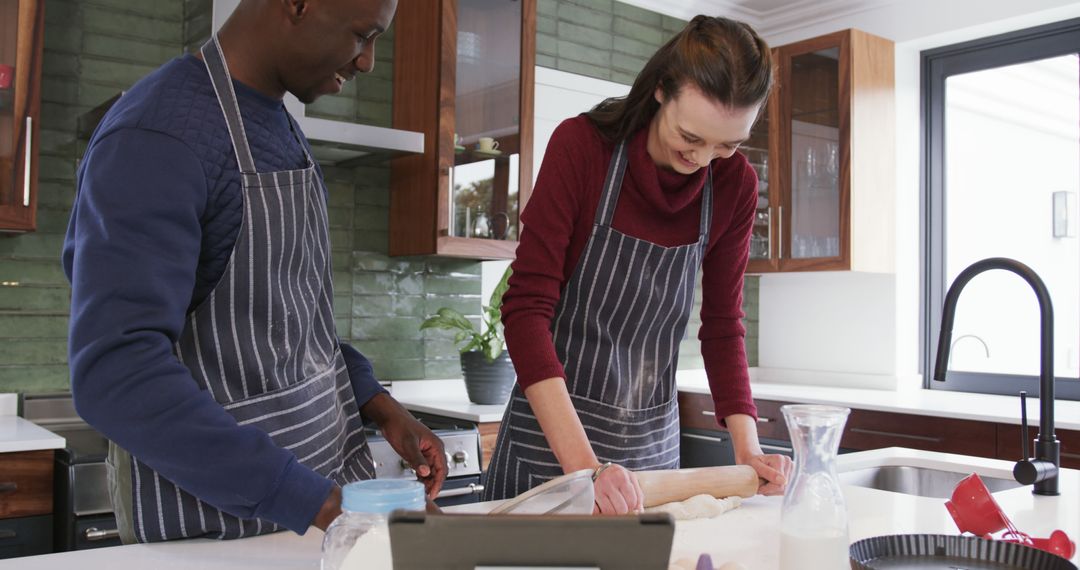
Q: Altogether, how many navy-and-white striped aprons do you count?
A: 2